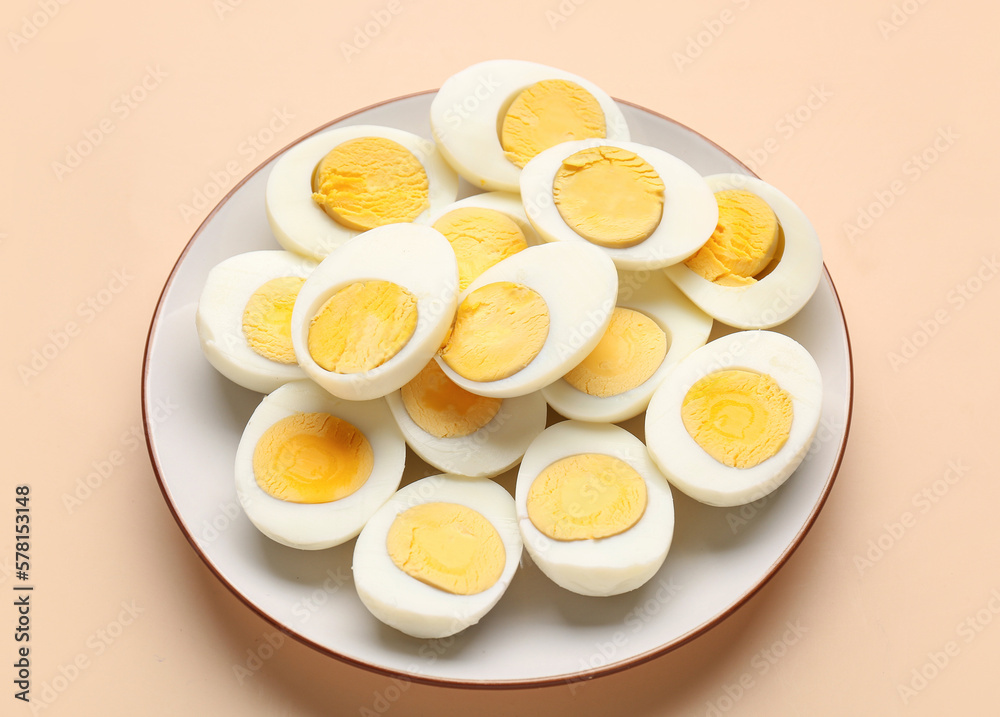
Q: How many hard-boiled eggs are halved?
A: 14